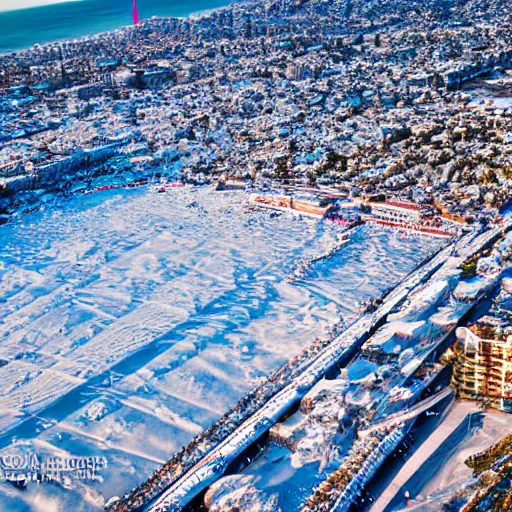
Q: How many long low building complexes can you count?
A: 2